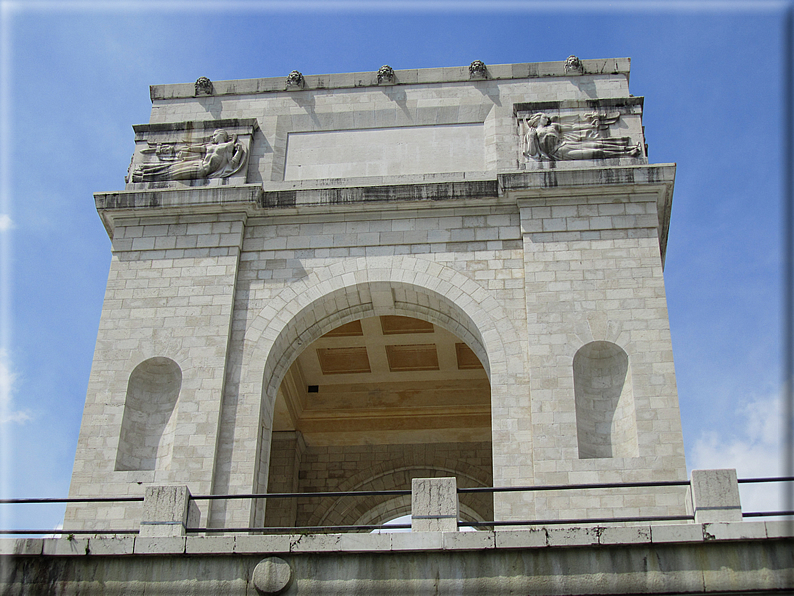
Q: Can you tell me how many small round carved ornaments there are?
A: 5